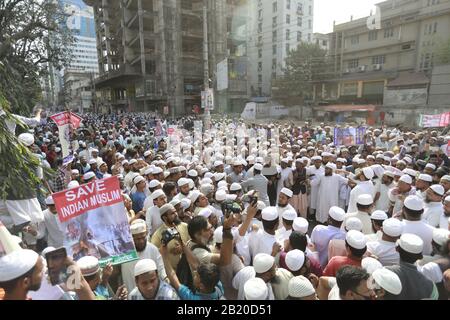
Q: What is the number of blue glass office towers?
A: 1